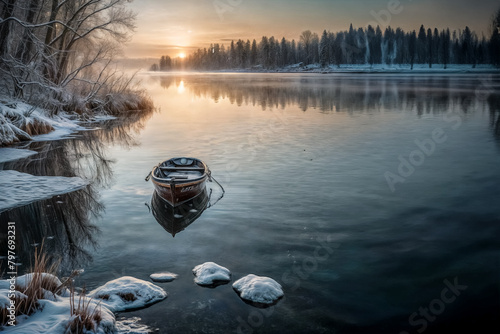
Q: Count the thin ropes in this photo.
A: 1